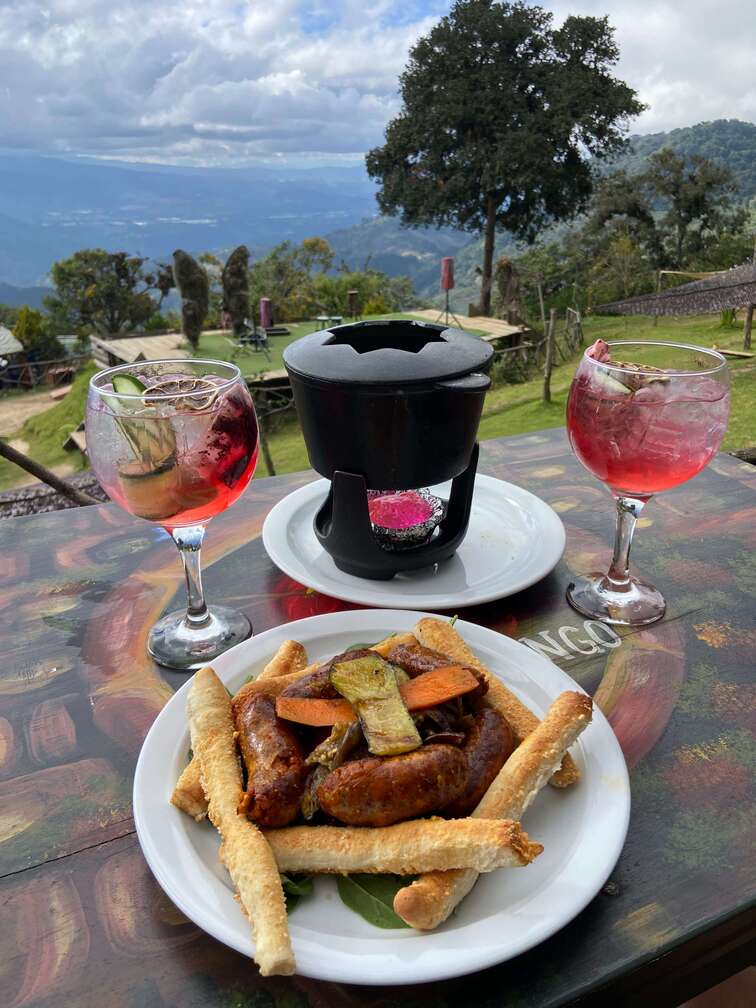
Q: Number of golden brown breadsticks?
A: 6